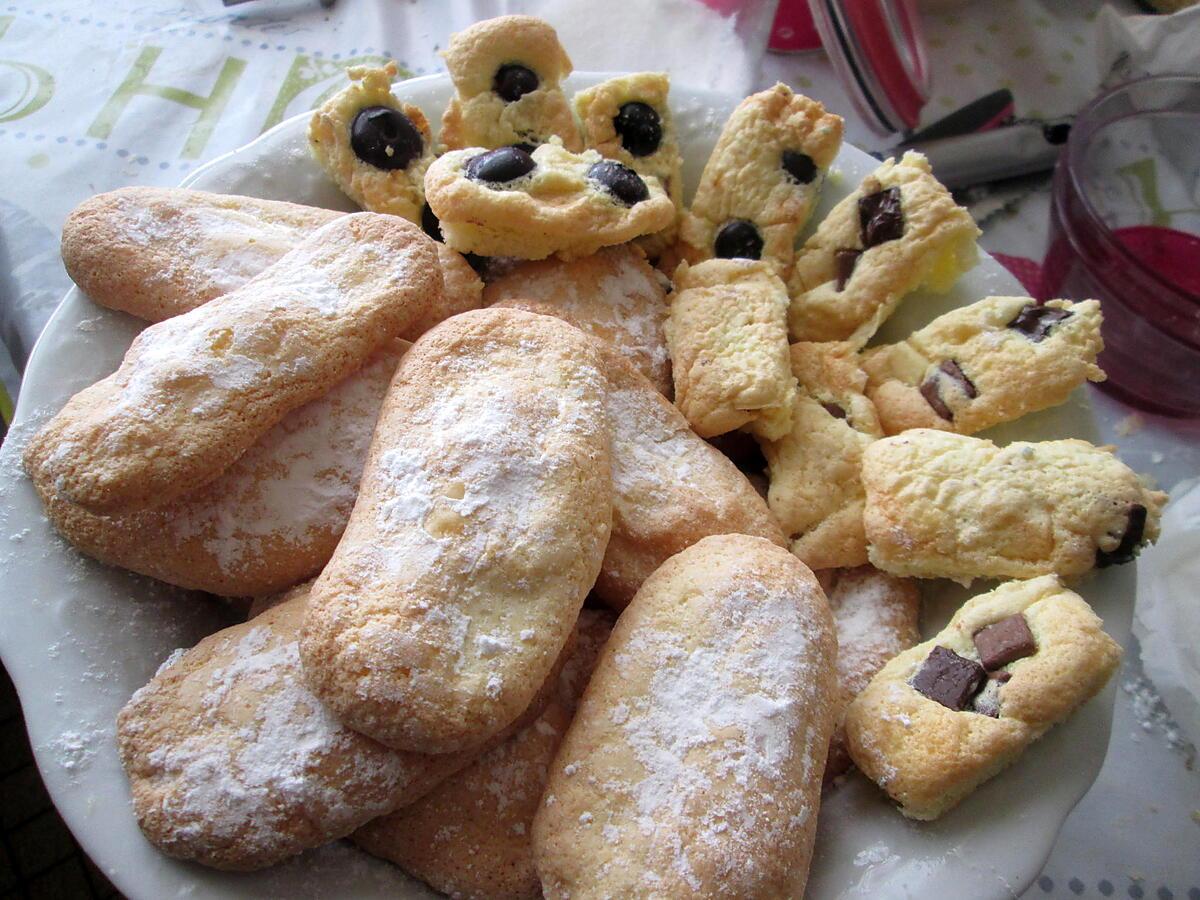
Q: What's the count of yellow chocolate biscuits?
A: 11